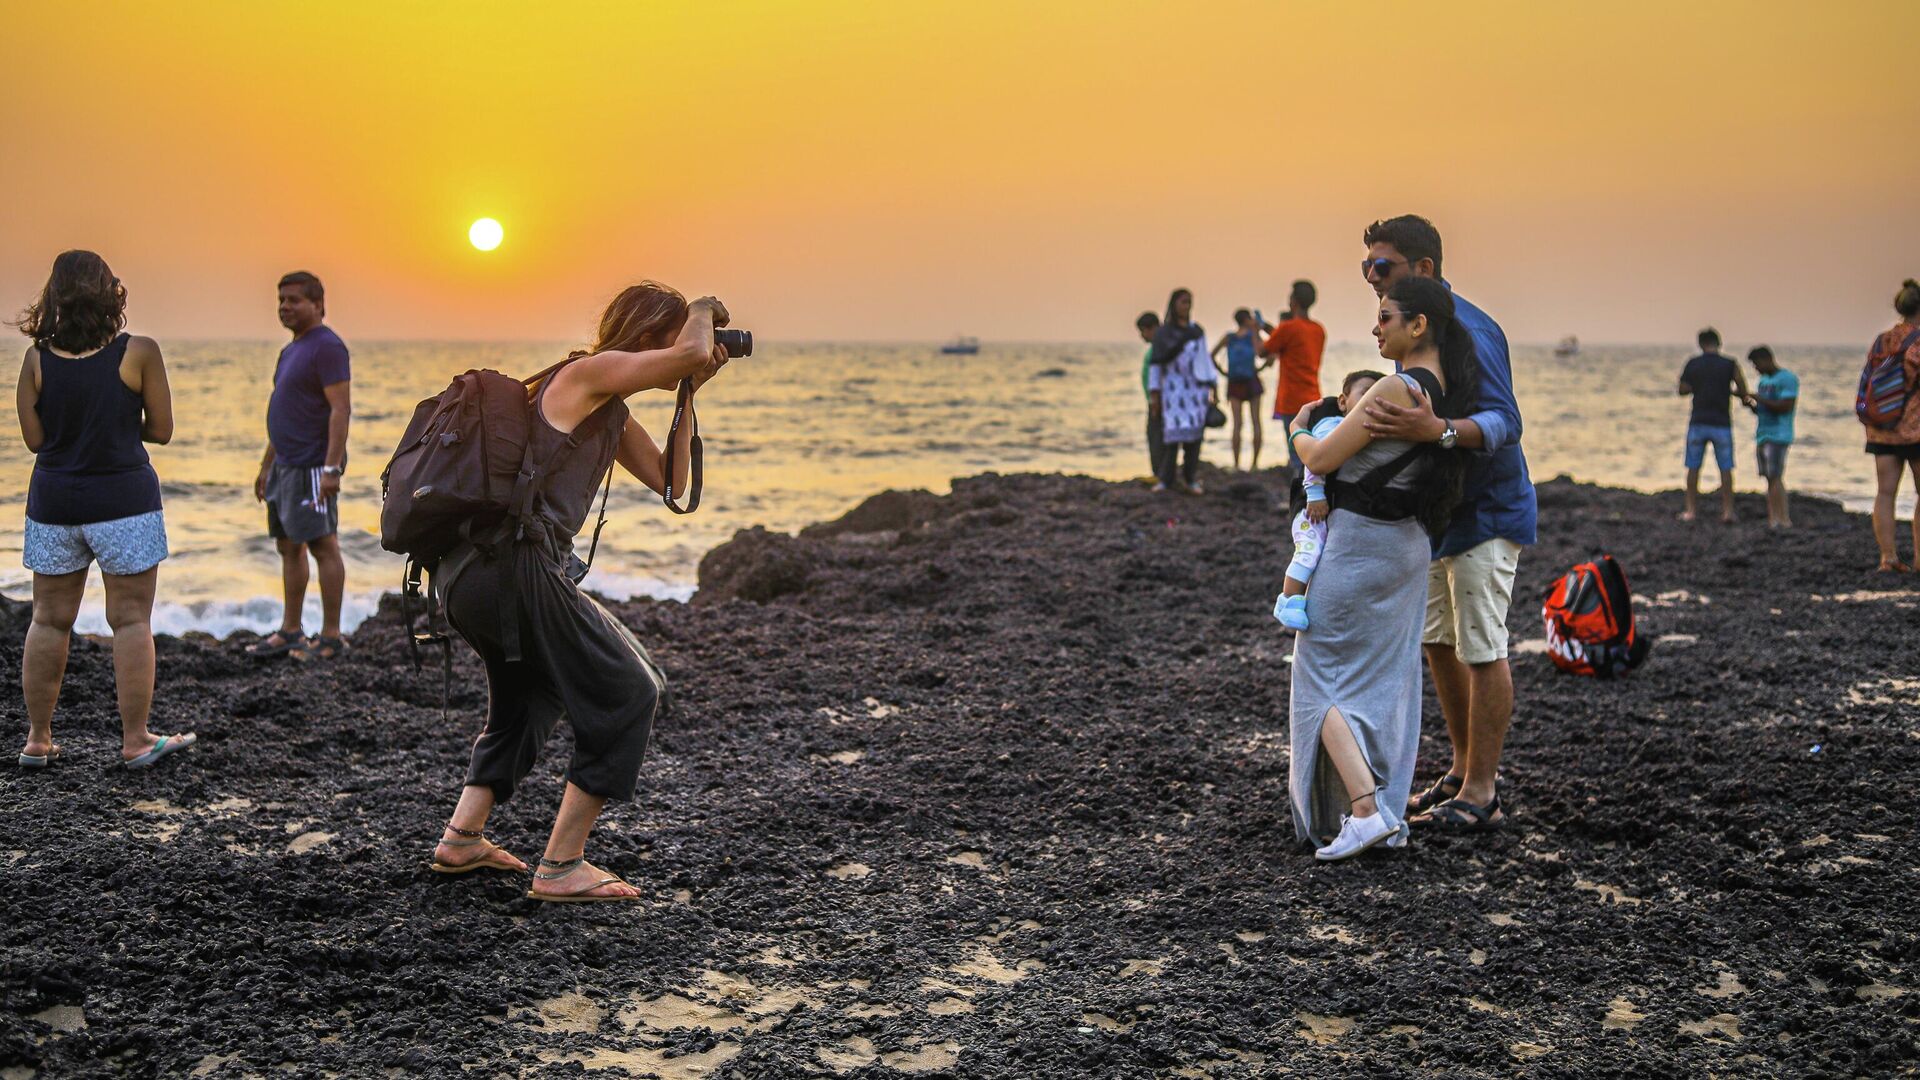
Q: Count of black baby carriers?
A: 1